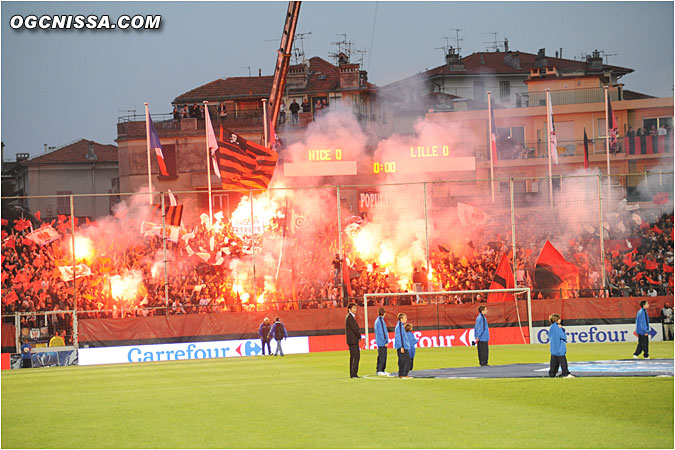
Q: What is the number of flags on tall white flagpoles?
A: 6